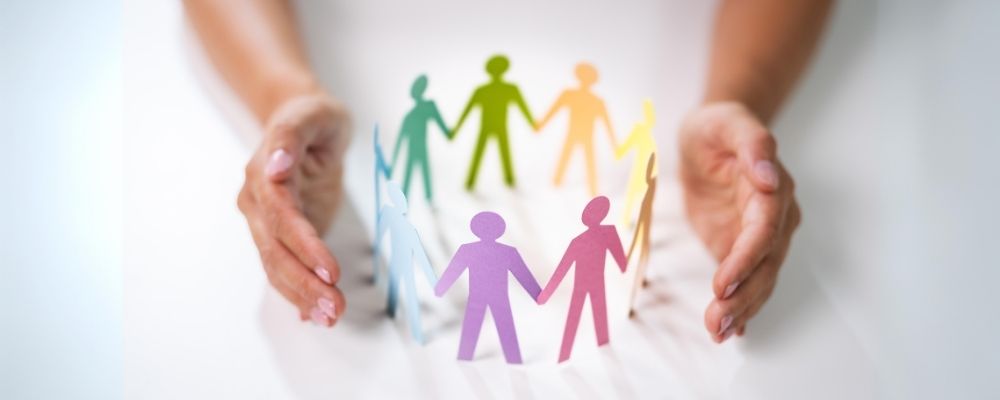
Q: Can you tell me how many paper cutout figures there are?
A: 9